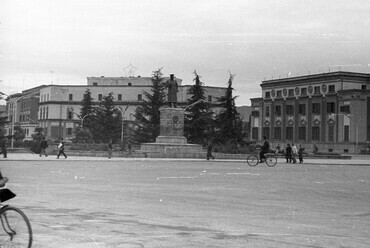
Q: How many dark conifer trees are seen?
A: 5